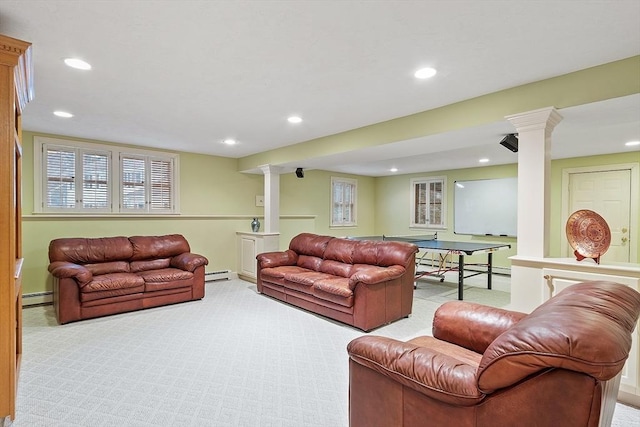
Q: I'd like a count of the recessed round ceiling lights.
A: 8